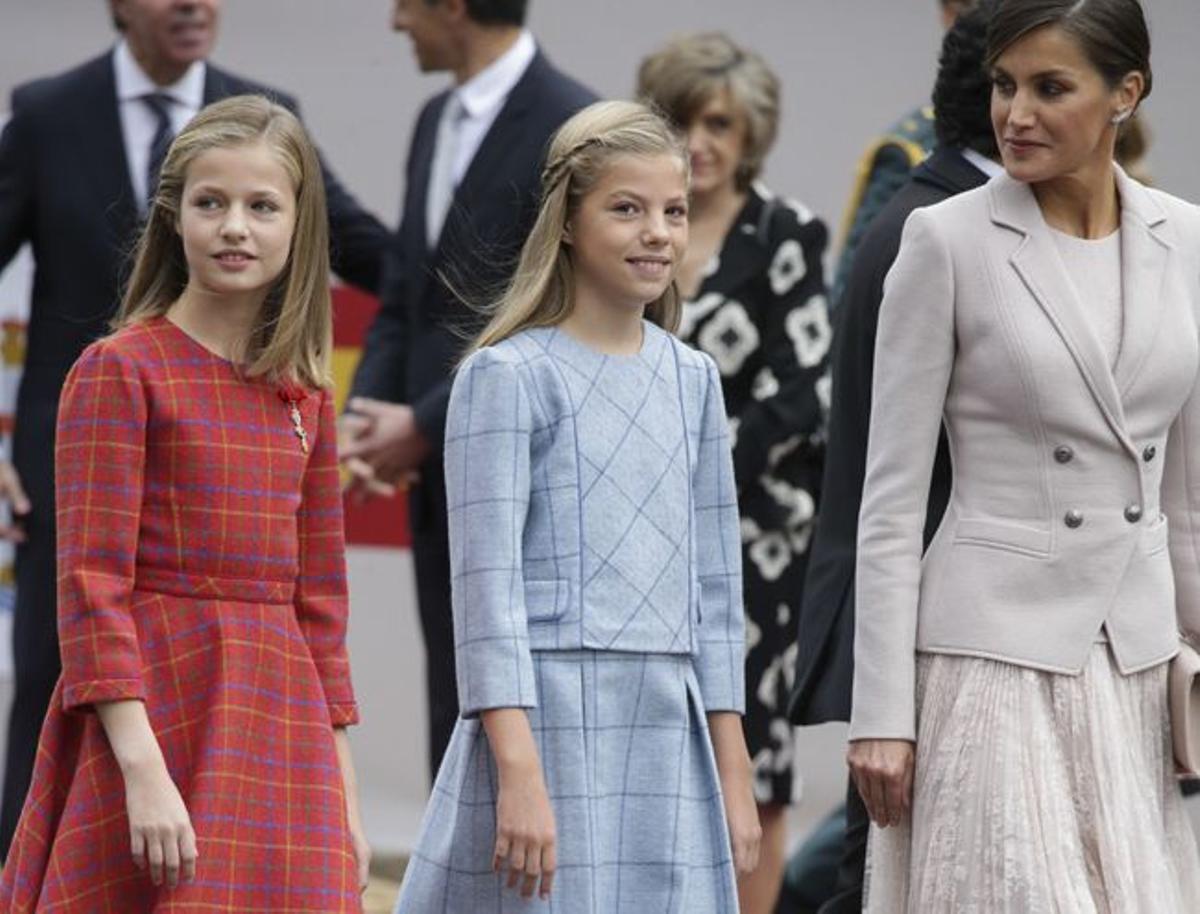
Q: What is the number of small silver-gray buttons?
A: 4